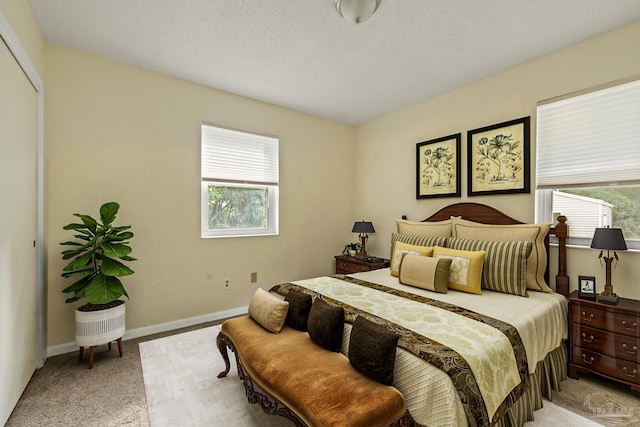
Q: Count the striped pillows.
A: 2